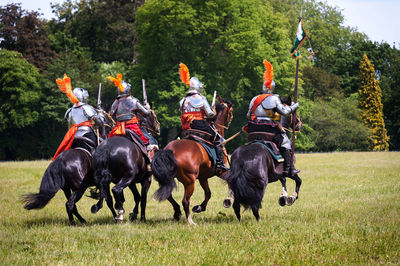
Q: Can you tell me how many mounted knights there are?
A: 4